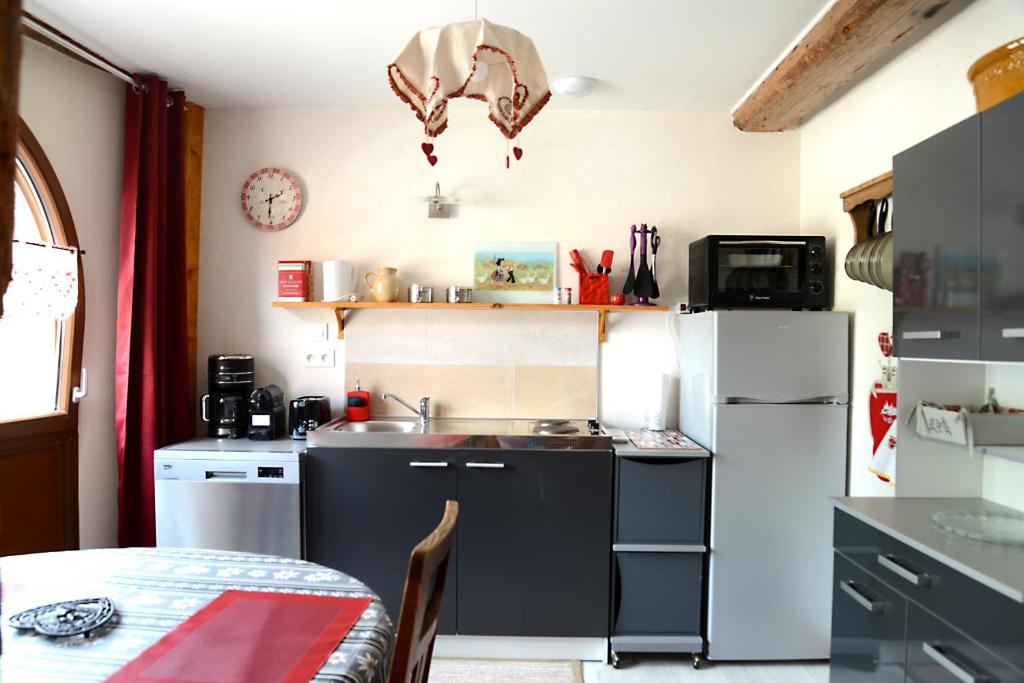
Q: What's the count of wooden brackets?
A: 2